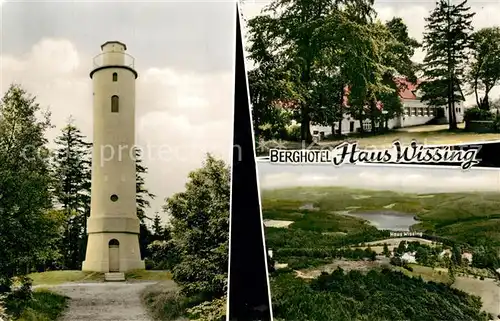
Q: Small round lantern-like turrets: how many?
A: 1